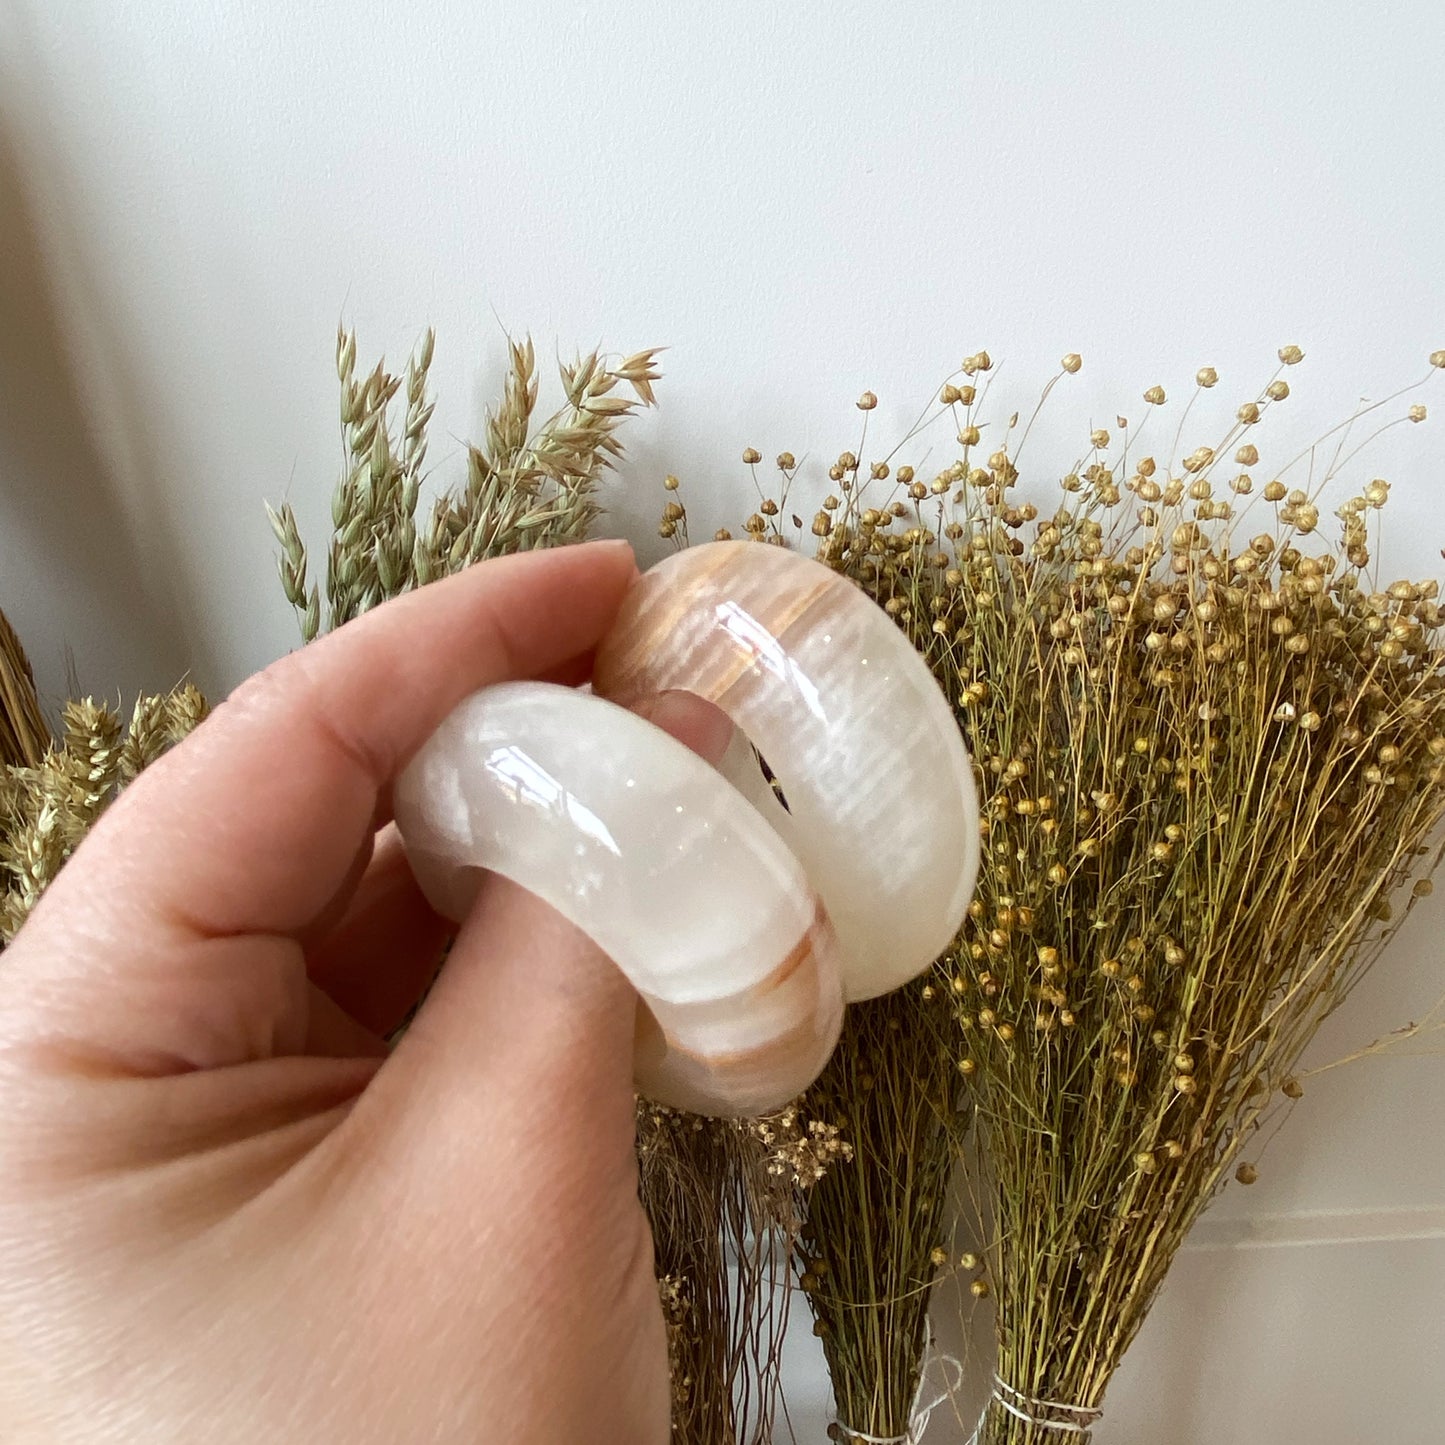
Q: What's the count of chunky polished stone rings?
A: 2